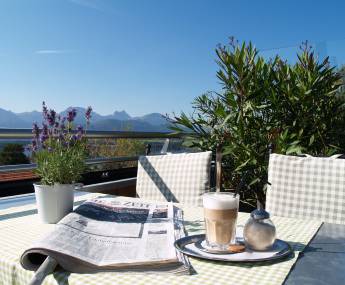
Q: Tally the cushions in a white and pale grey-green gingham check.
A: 2